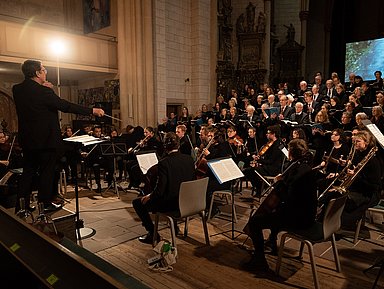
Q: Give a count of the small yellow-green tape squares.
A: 2